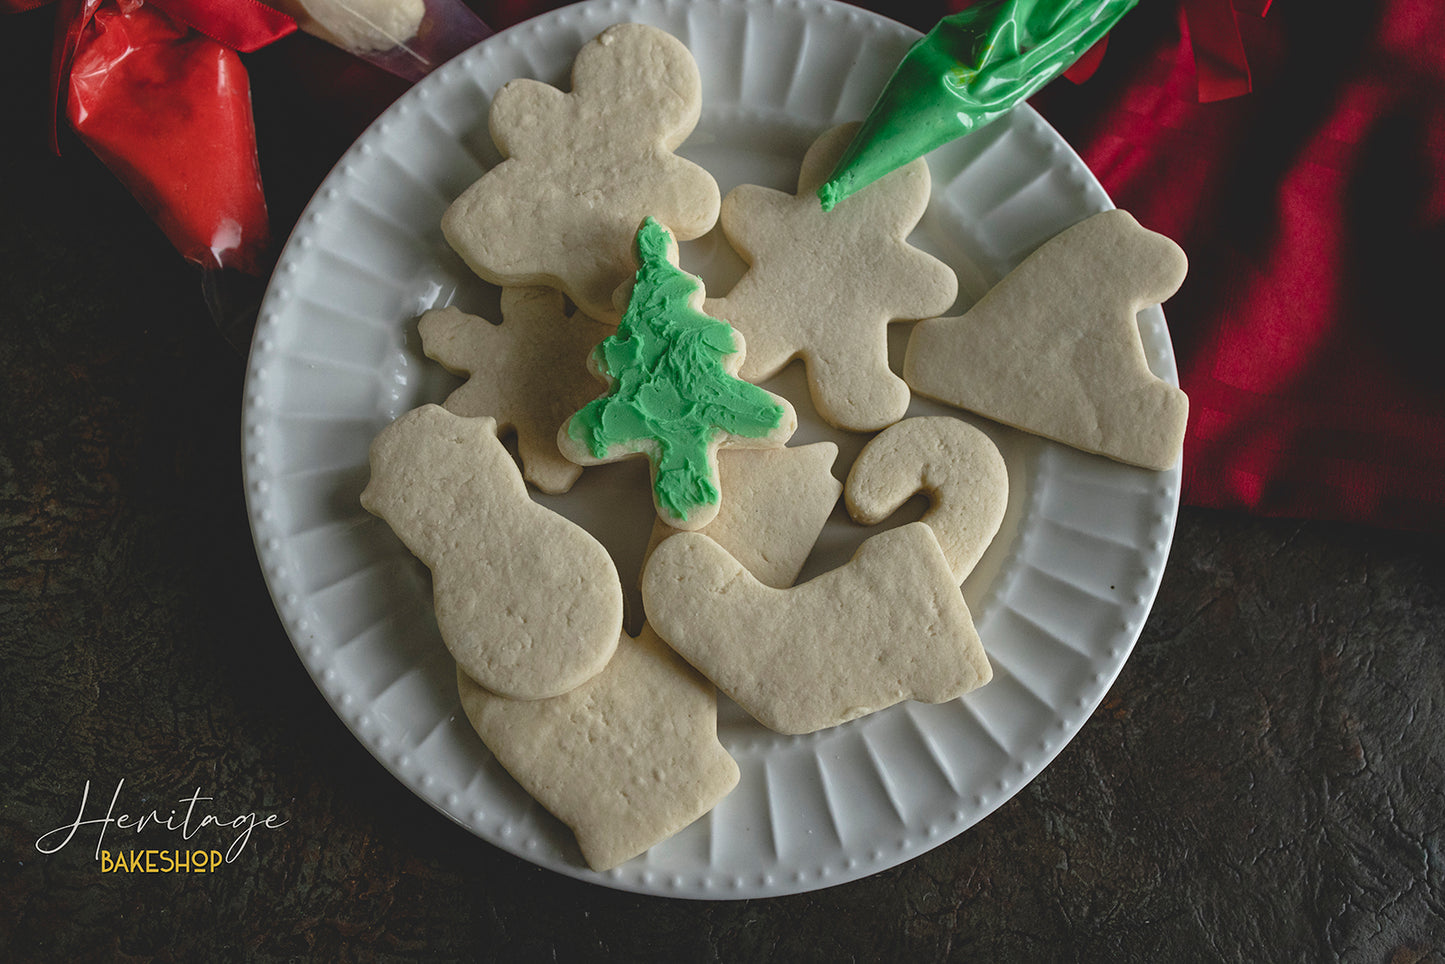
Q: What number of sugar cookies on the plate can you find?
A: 10